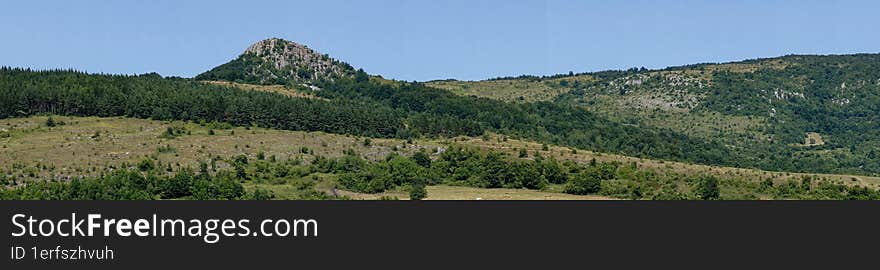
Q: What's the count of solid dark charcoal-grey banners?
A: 1